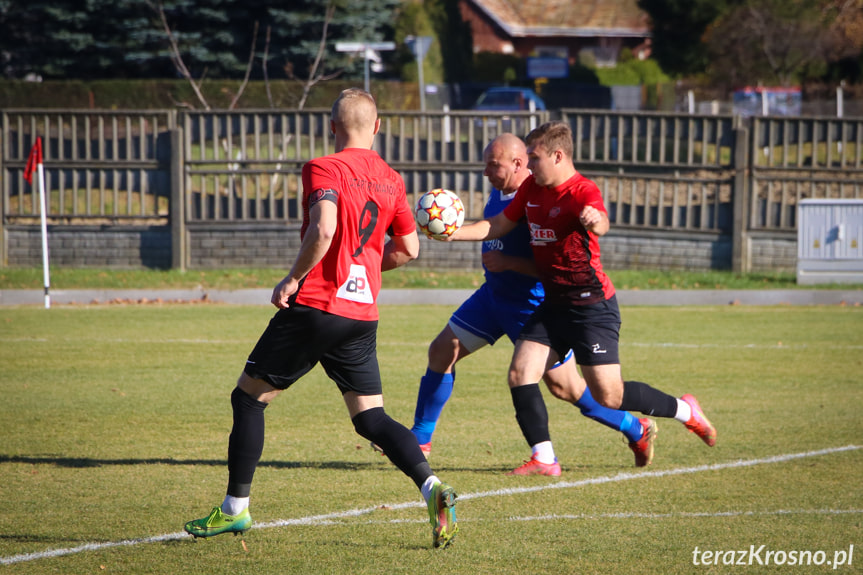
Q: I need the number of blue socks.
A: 2